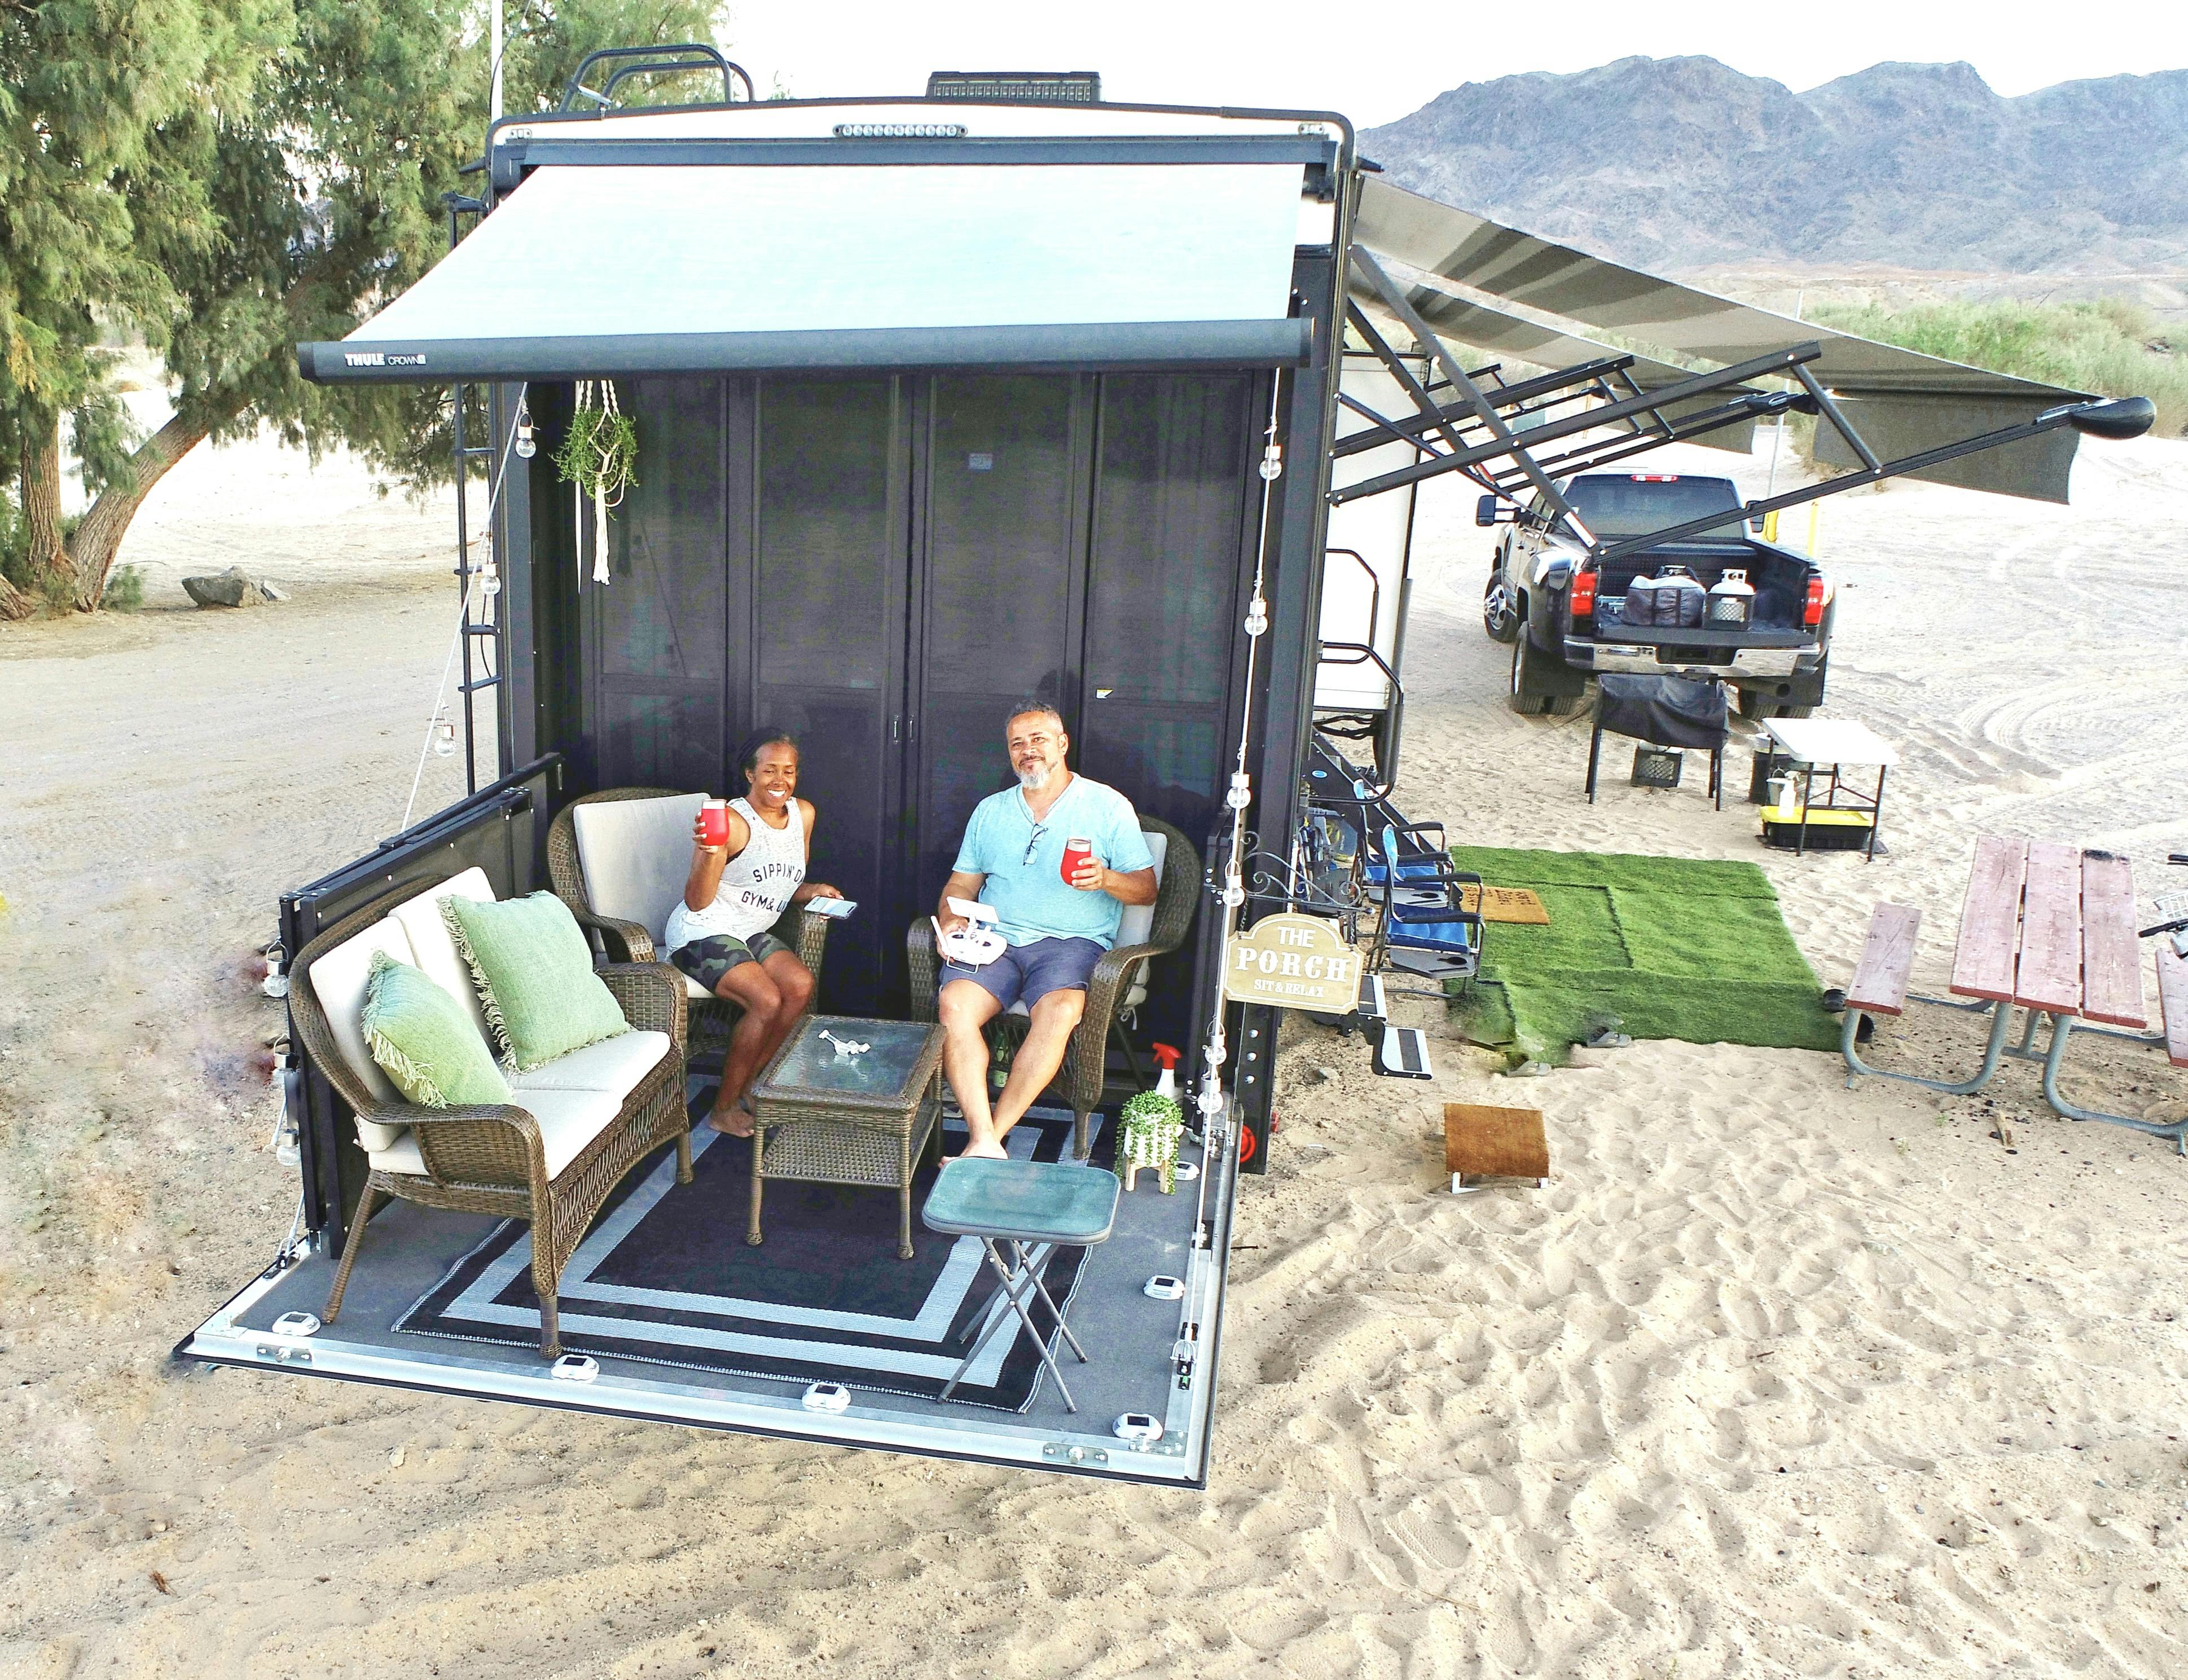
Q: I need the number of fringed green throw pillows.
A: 2